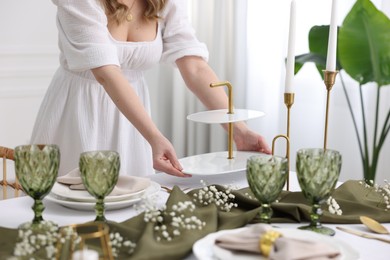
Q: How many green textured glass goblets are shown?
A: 4